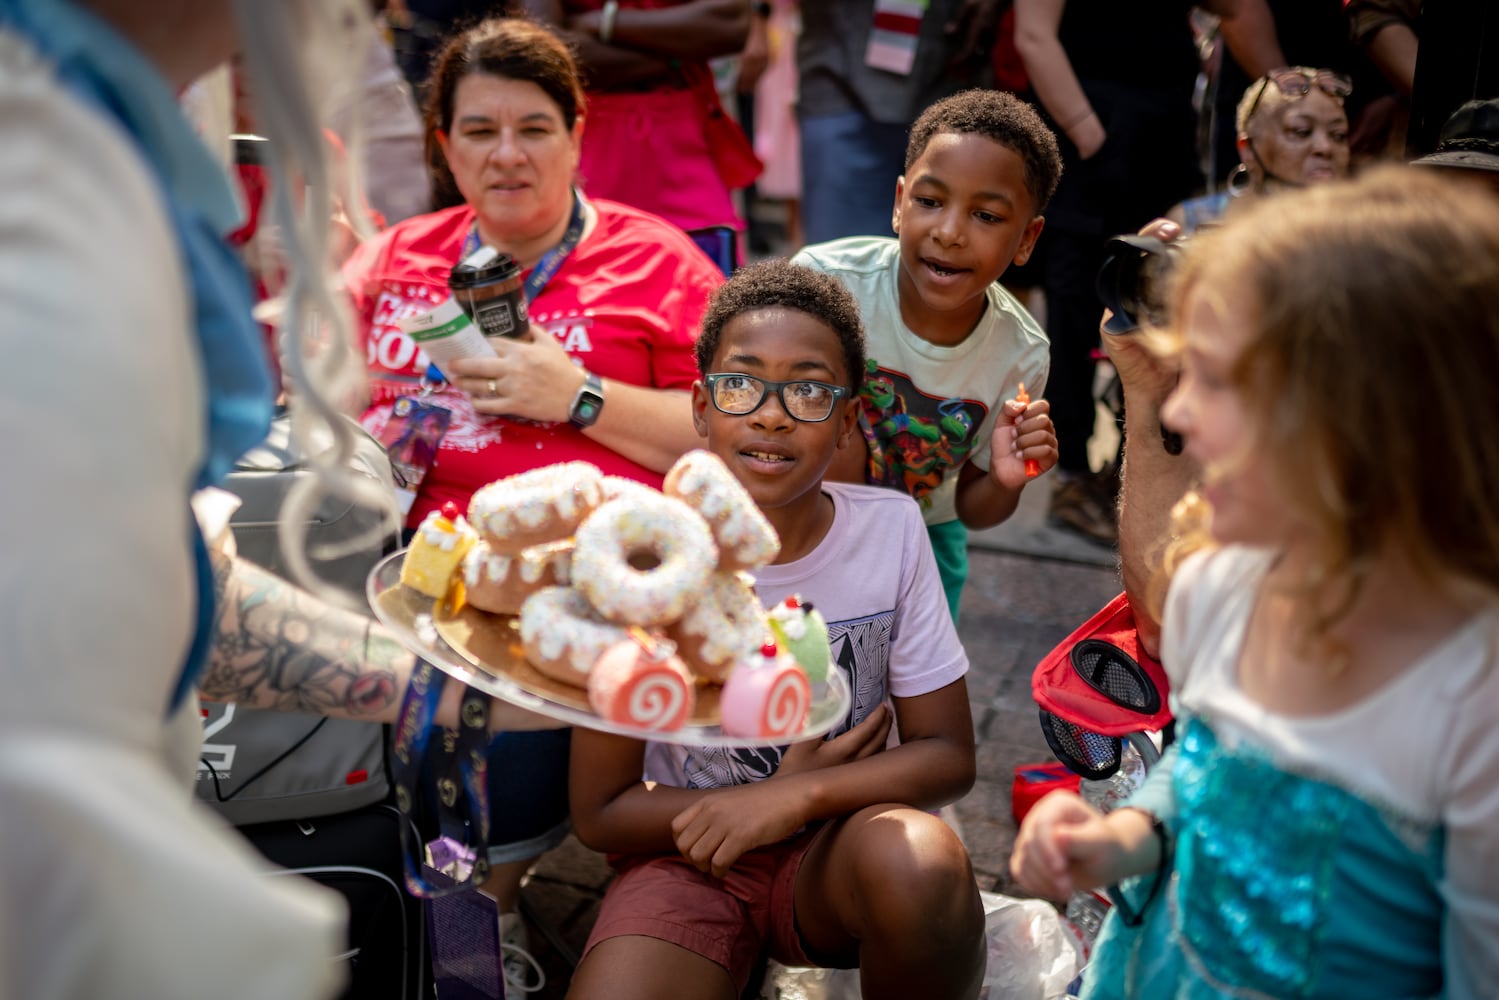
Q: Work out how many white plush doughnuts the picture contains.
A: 7